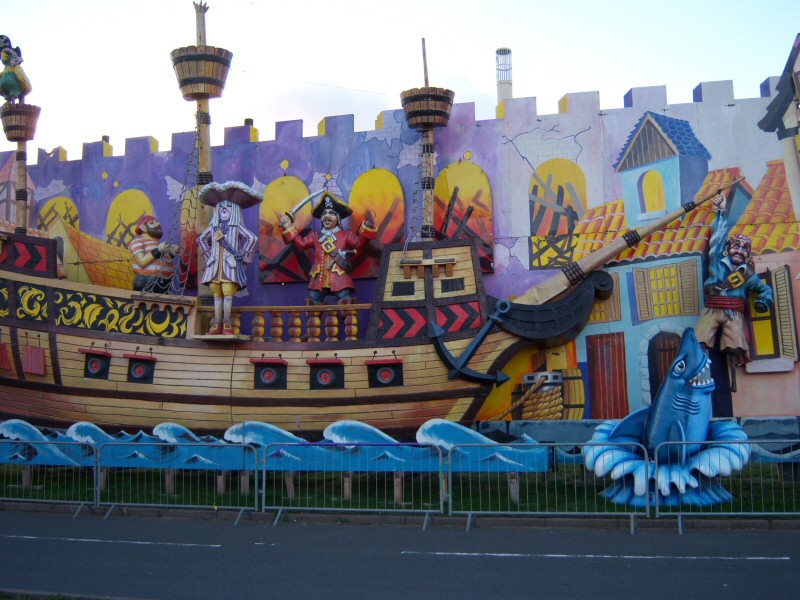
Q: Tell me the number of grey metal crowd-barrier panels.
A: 5